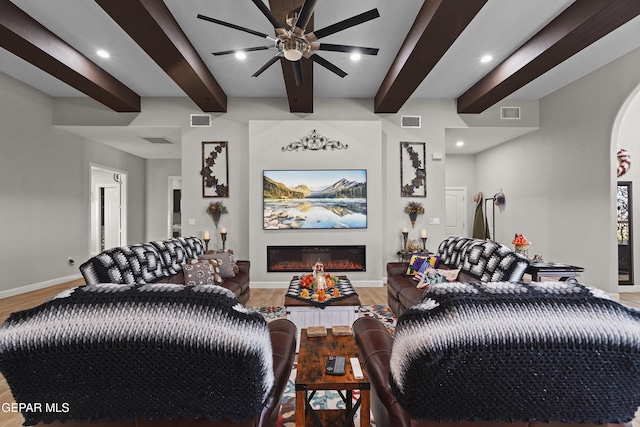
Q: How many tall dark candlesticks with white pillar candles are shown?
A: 4